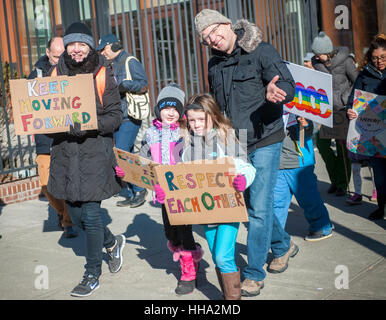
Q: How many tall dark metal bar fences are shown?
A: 1